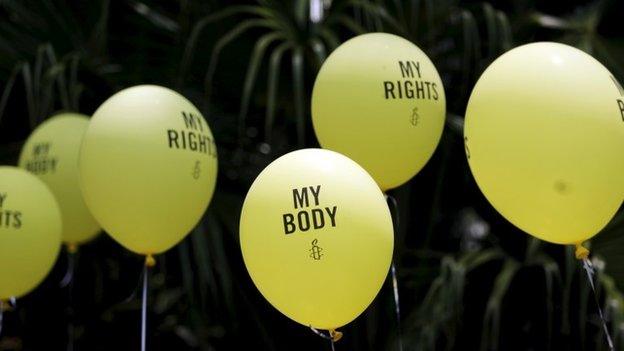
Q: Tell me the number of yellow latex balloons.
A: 6